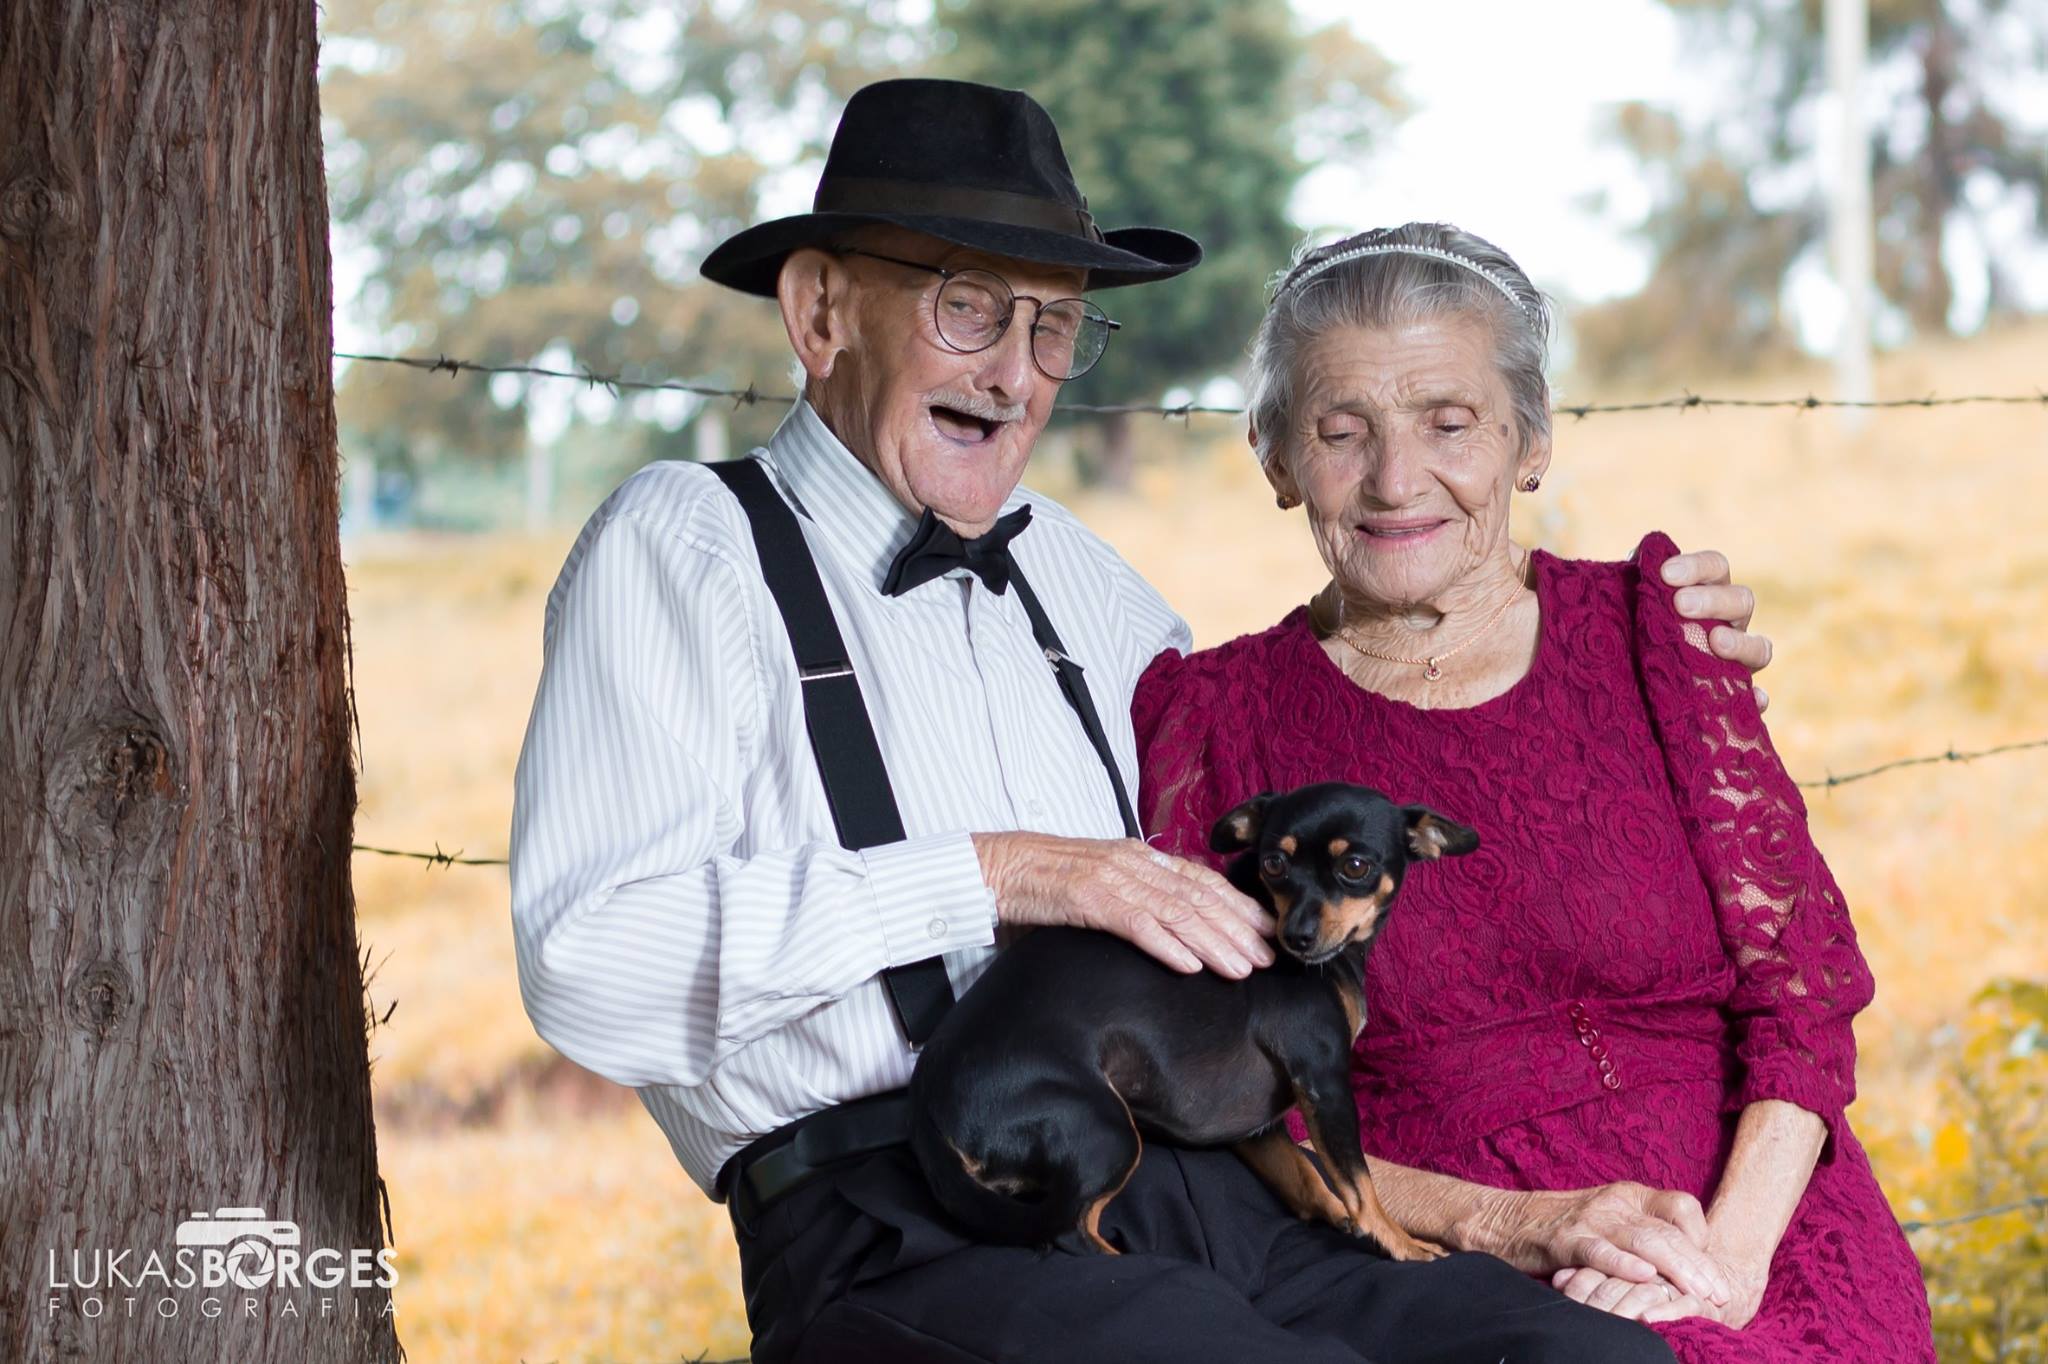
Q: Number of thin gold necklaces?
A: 1